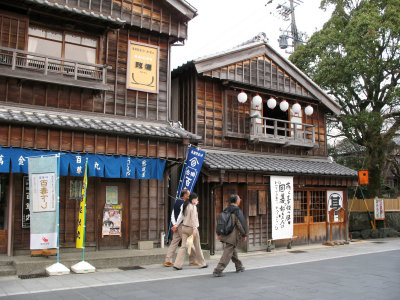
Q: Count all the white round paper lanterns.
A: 6